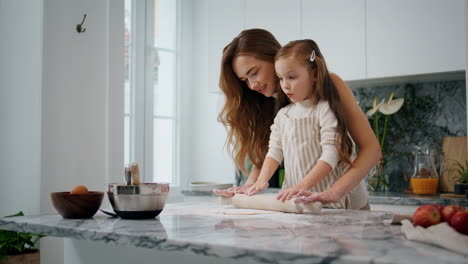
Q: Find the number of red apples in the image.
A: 4